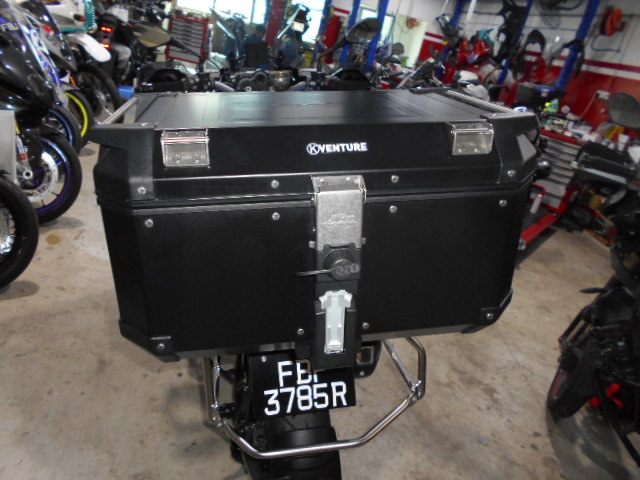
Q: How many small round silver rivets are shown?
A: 12